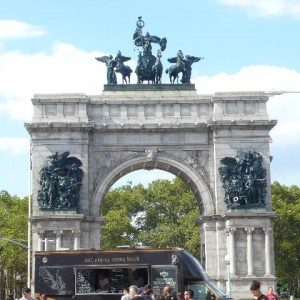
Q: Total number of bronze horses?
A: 4